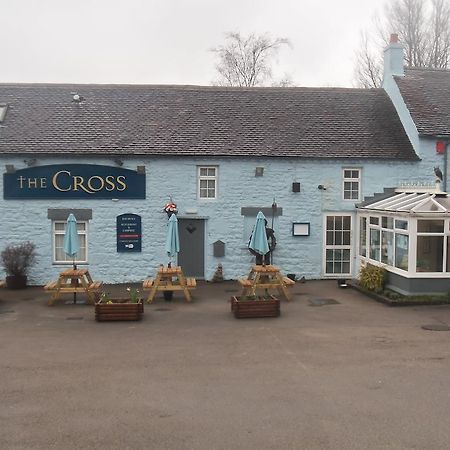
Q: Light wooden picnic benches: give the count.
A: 3